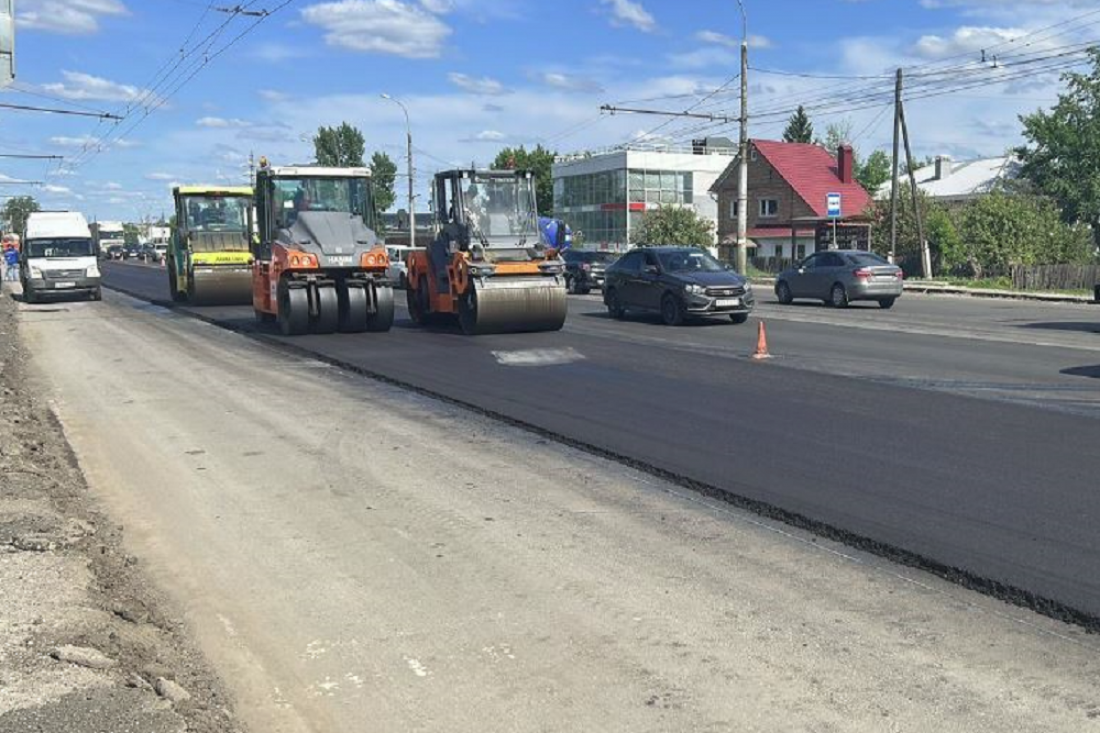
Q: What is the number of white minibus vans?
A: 1